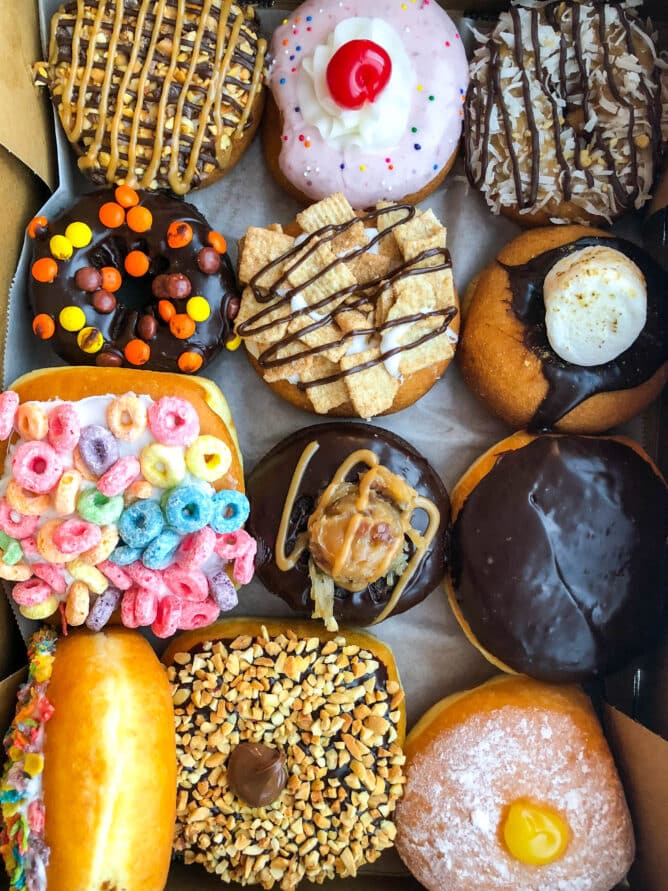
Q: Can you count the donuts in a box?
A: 12